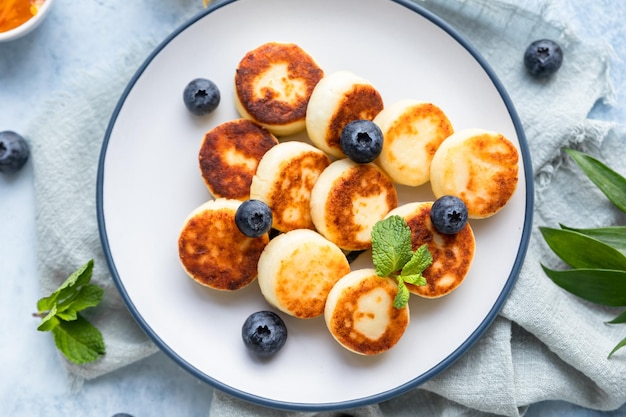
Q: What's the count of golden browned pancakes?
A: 11